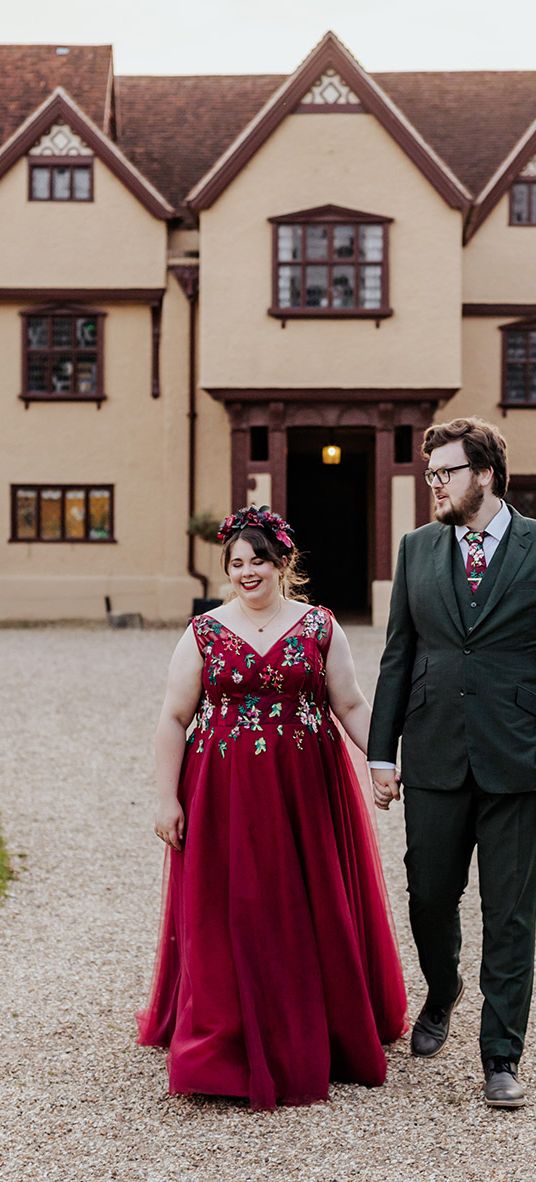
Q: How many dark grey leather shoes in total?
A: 2